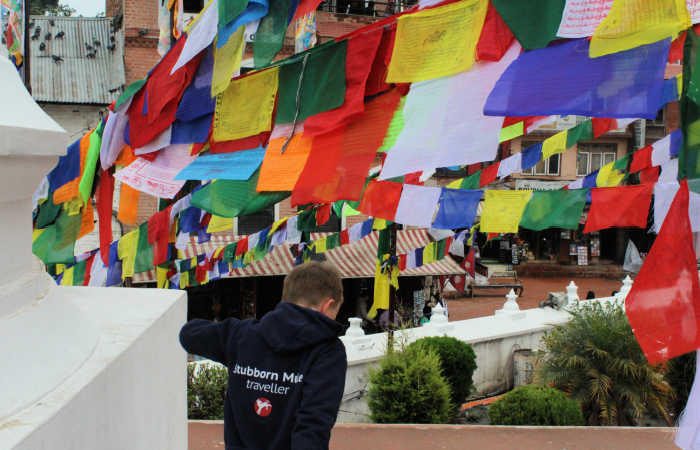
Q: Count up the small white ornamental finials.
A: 5